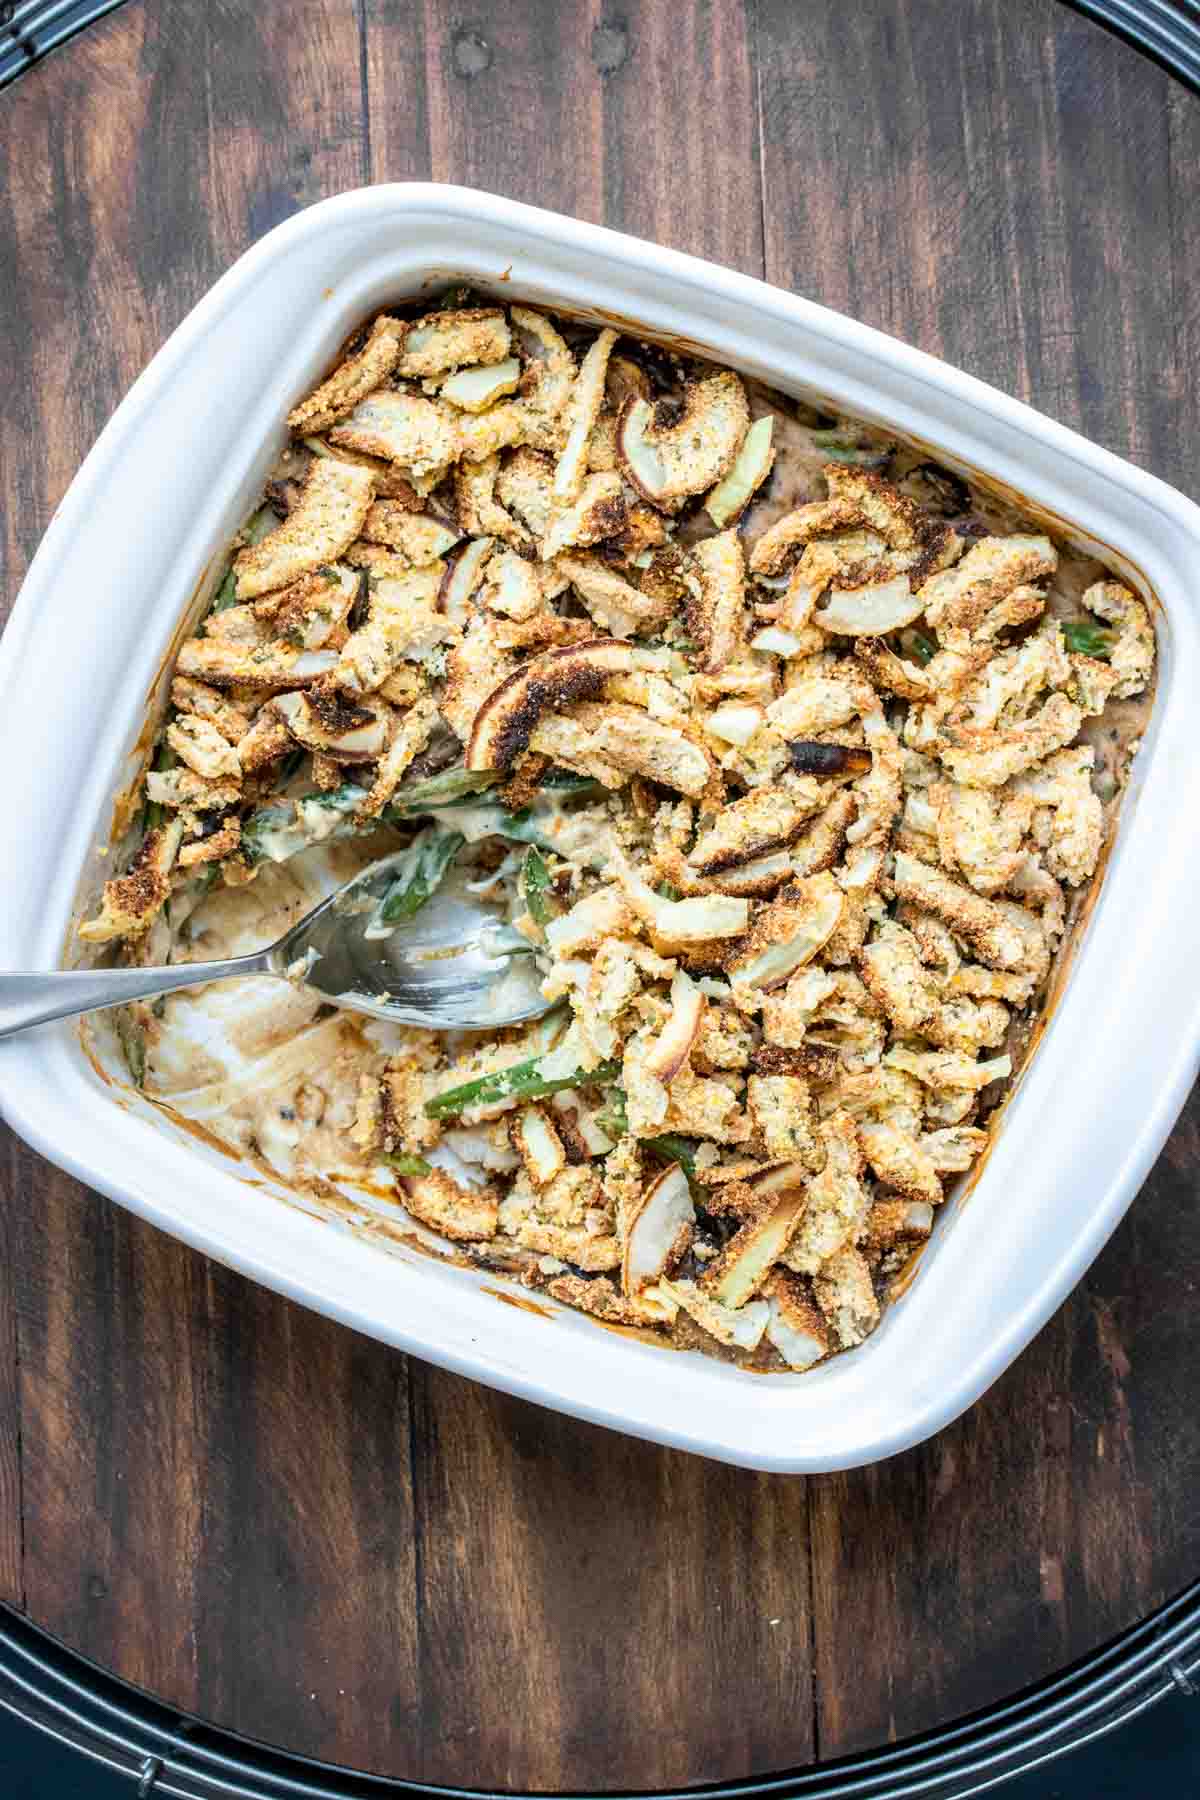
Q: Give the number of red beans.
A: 0